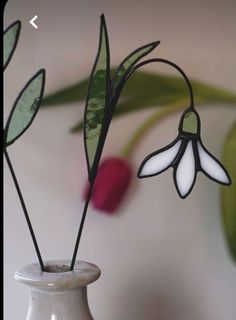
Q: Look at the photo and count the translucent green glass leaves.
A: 4